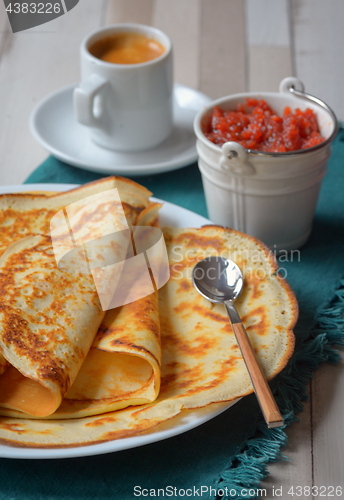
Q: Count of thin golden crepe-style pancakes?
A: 3